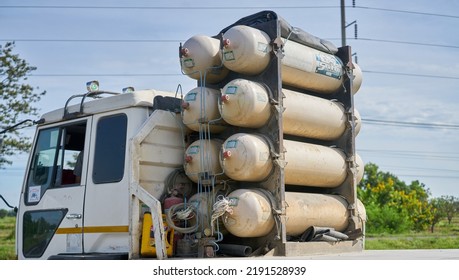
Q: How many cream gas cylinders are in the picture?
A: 8